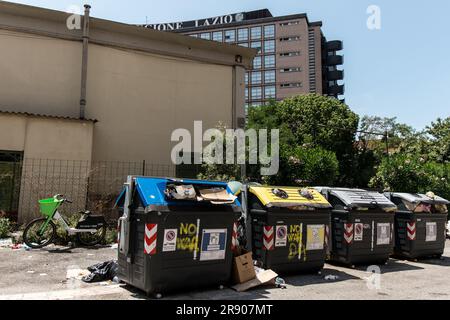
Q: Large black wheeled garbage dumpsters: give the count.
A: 4